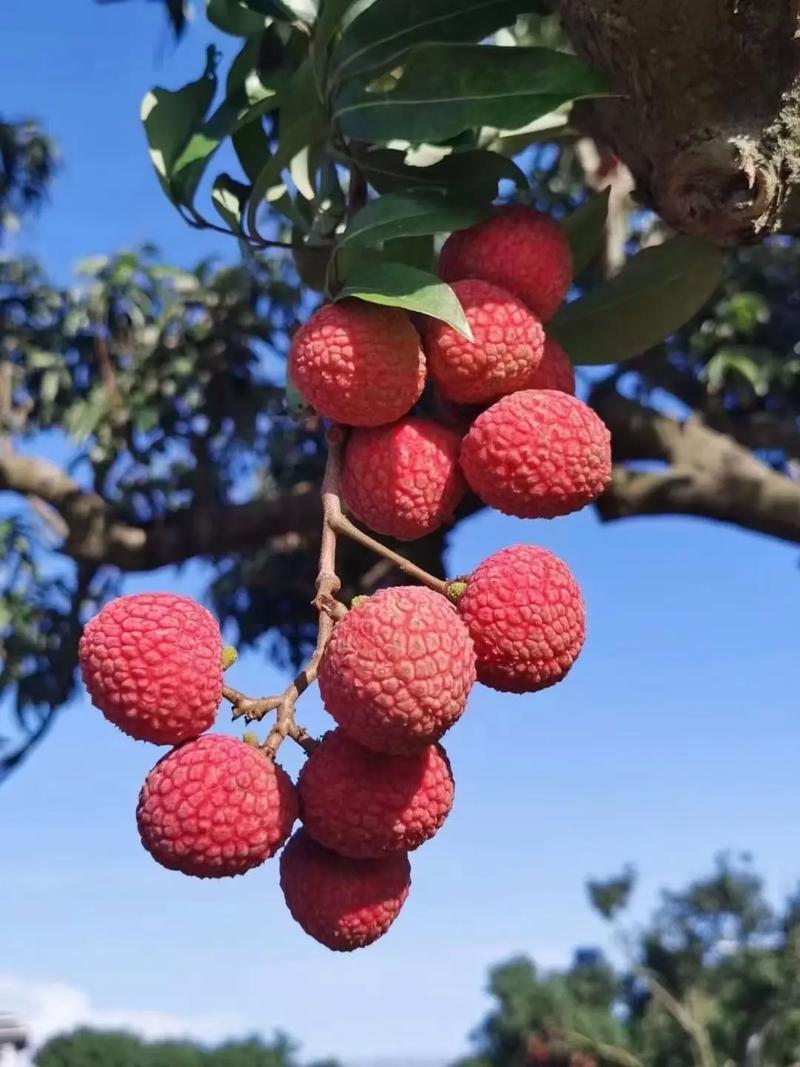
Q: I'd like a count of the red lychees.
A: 12